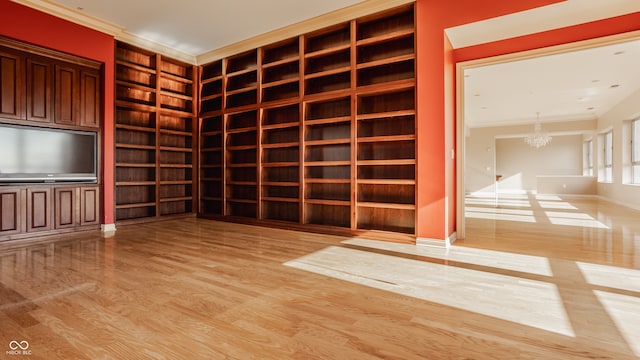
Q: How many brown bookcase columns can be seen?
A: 7